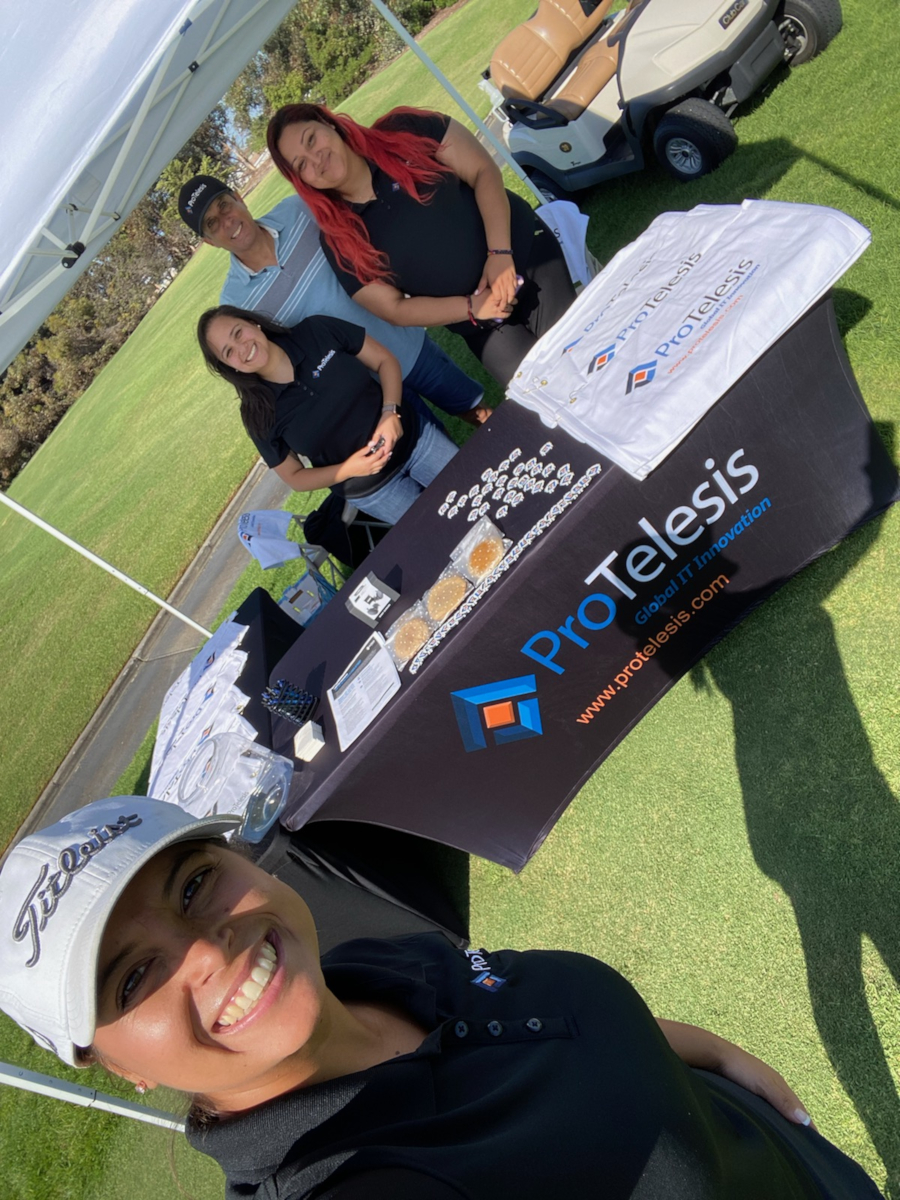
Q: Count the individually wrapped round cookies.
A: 3